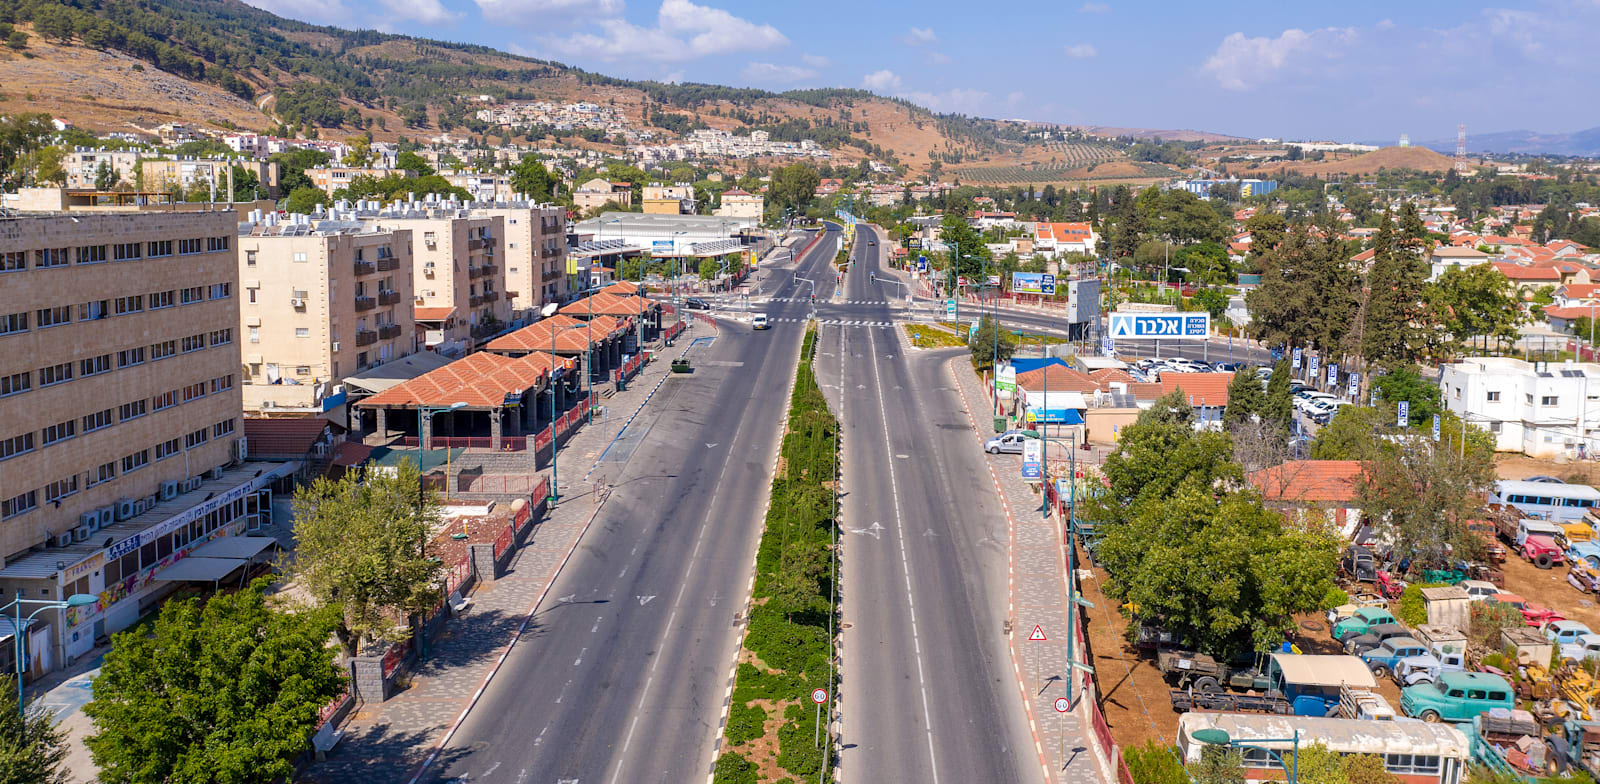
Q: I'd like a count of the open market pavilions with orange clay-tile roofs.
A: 4